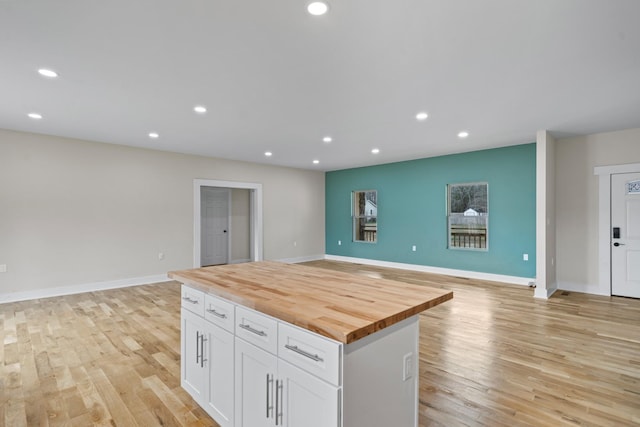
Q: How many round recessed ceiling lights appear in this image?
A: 11